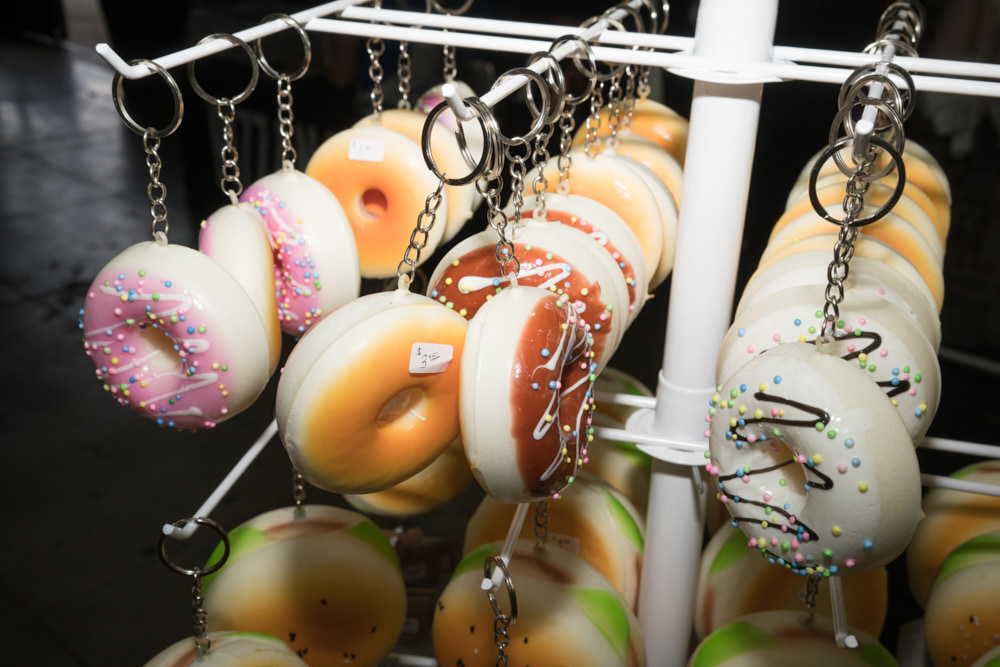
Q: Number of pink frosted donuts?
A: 4